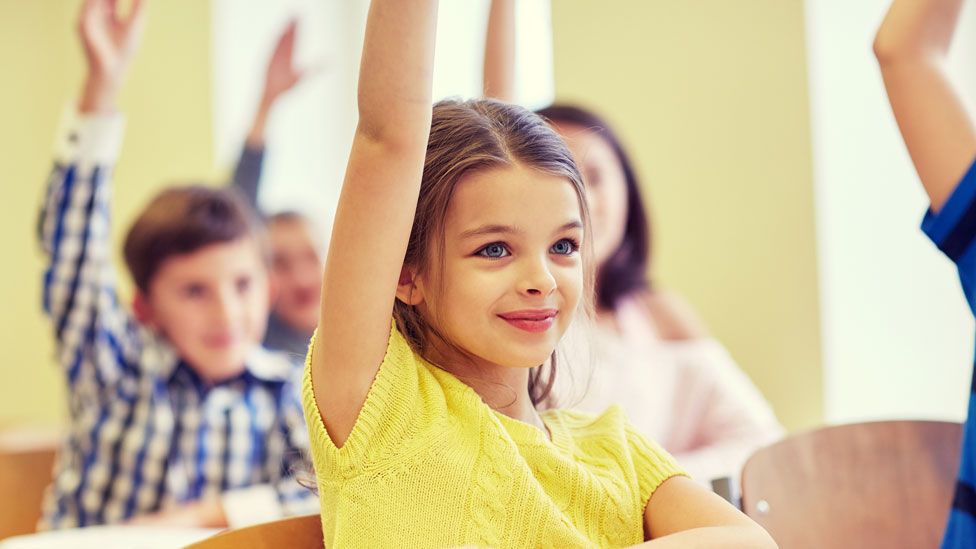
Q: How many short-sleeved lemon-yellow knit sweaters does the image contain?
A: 1